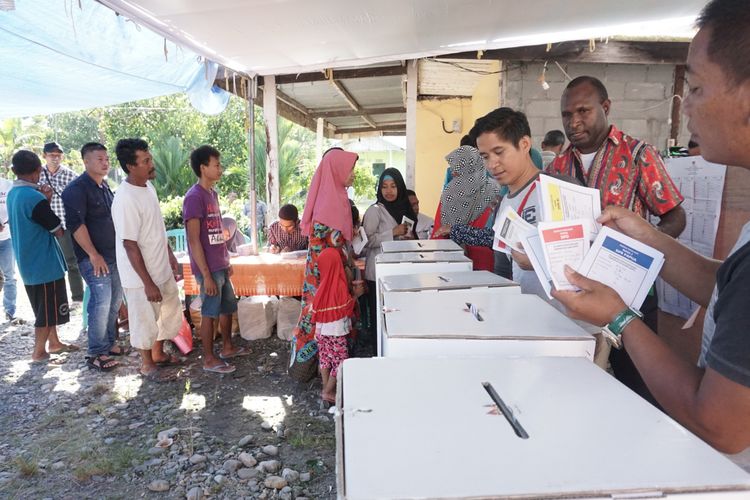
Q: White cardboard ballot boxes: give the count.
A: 5